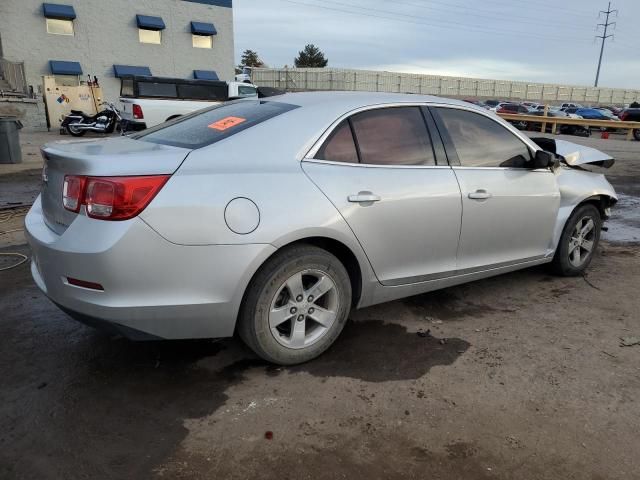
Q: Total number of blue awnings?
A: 6